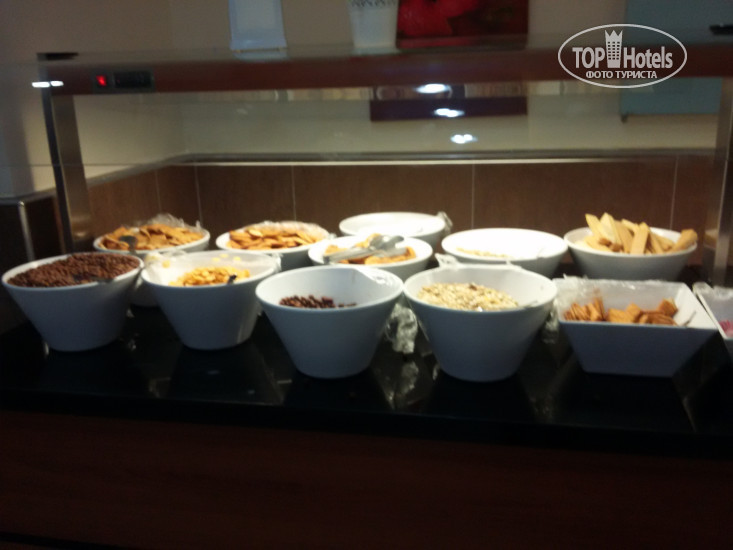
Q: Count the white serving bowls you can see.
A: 12